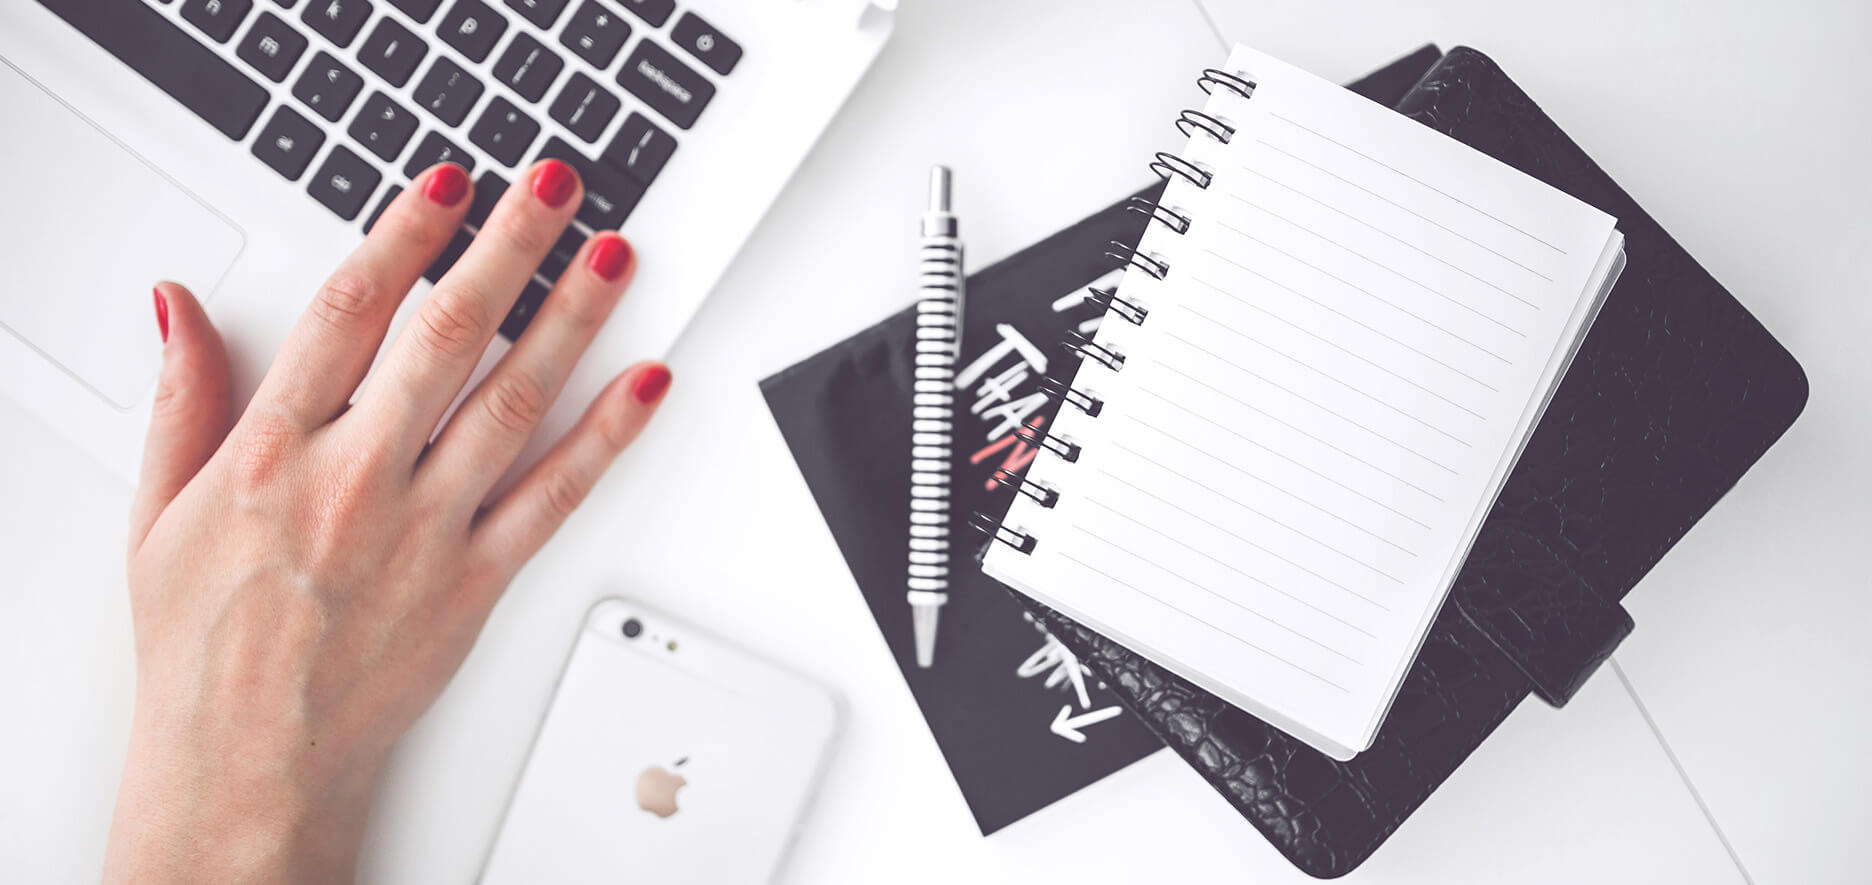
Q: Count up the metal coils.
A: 11